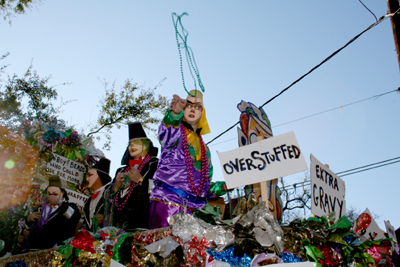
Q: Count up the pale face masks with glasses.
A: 1